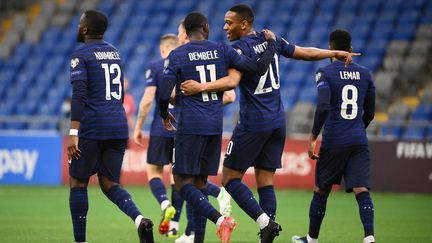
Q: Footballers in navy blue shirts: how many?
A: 6